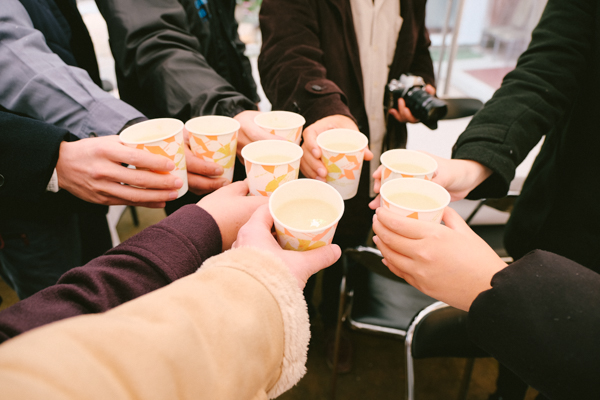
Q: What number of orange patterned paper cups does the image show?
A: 8